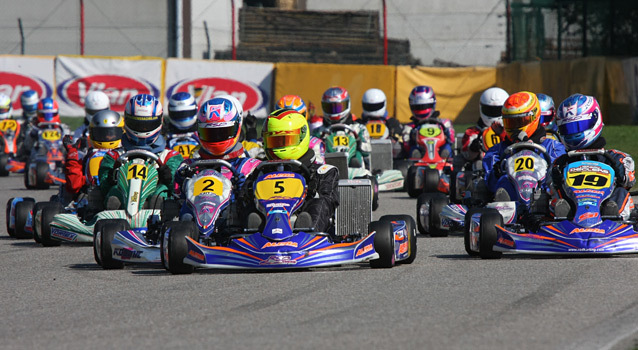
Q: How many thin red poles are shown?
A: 3